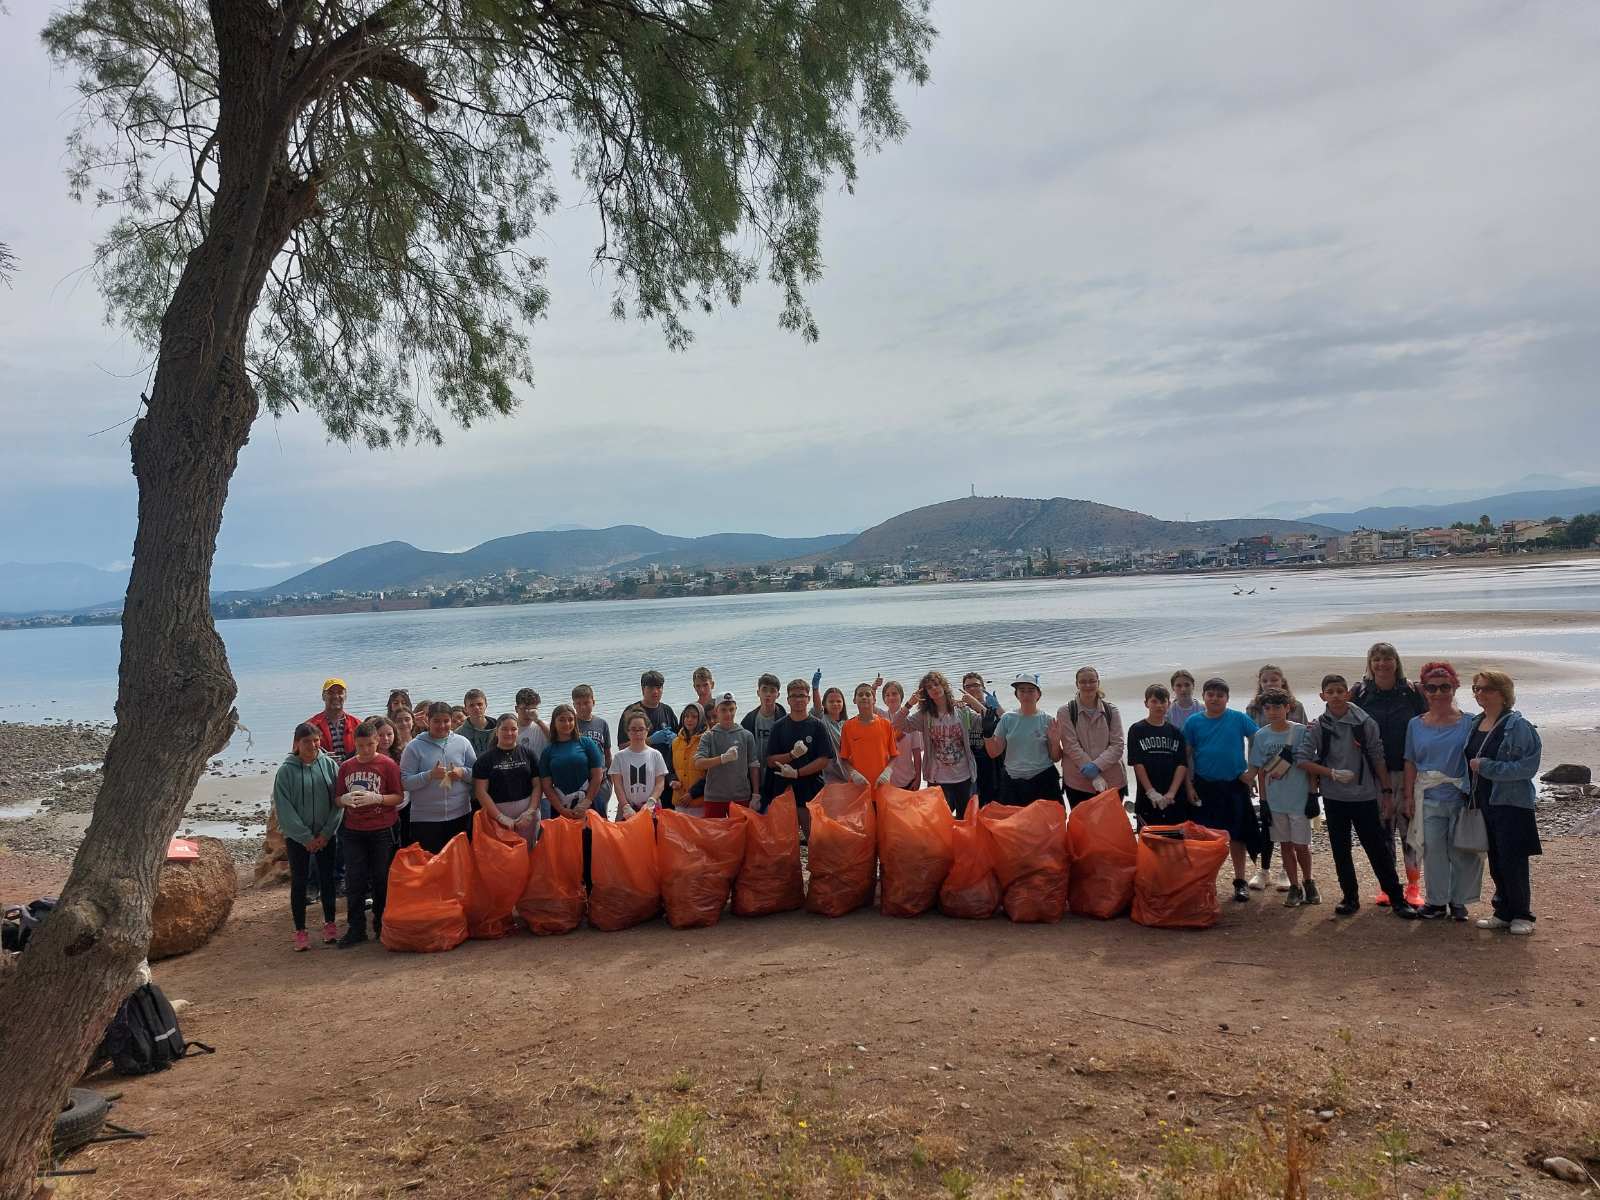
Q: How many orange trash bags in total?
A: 12